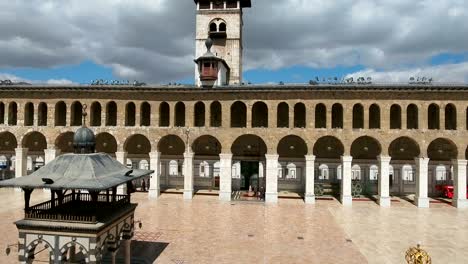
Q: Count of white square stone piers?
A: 12